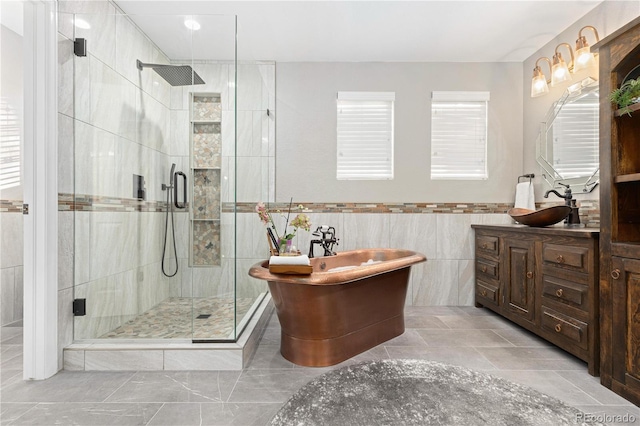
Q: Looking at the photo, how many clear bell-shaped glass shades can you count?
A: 3